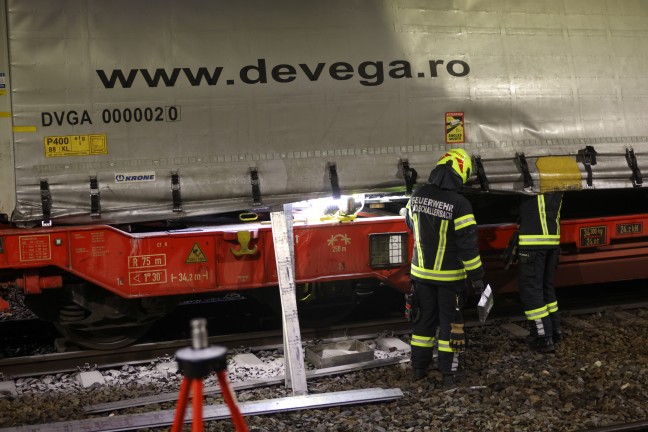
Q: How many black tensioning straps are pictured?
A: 10